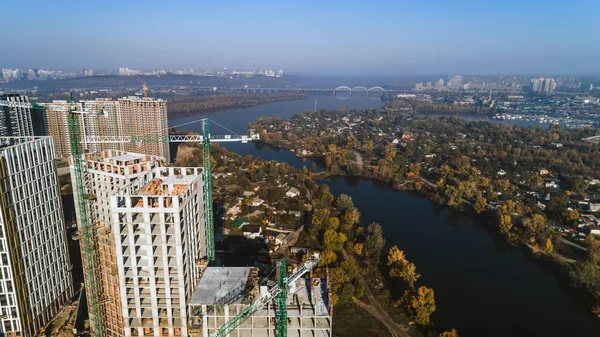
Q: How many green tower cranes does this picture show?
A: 3